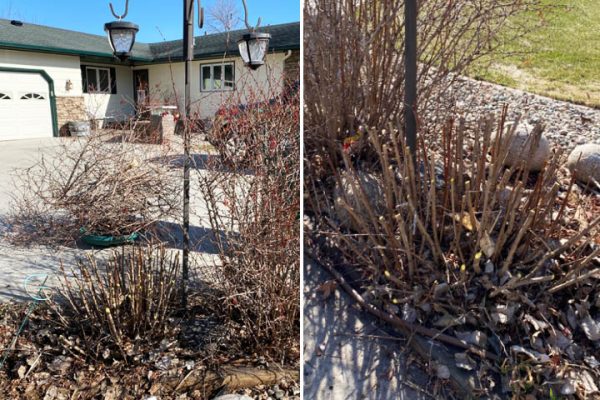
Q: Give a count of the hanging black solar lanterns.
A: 2